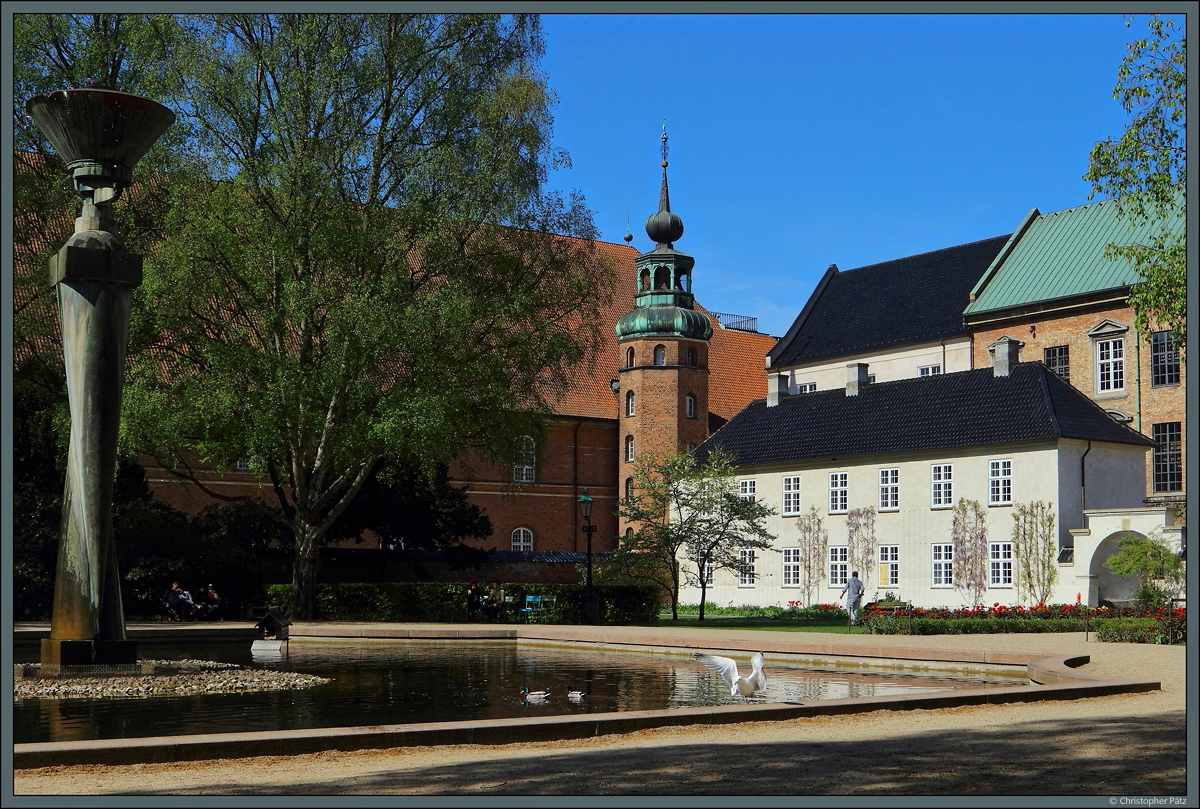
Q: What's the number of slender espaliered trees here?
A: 4